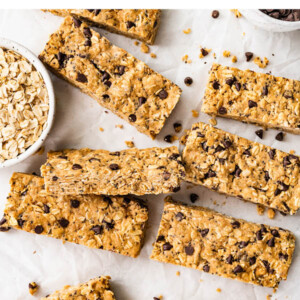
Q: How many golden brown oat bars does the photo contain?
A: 8